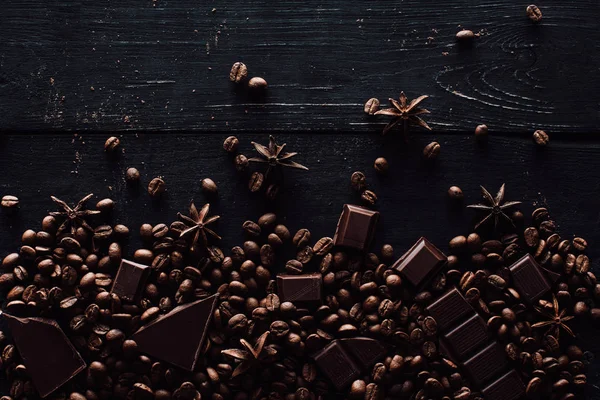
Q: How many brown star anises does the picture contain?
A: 7